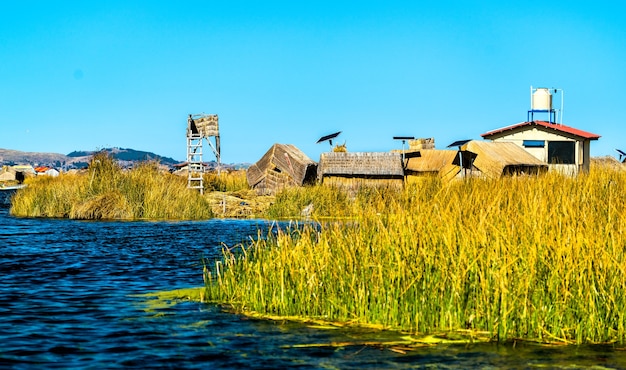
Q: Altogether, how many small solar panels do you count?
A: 4